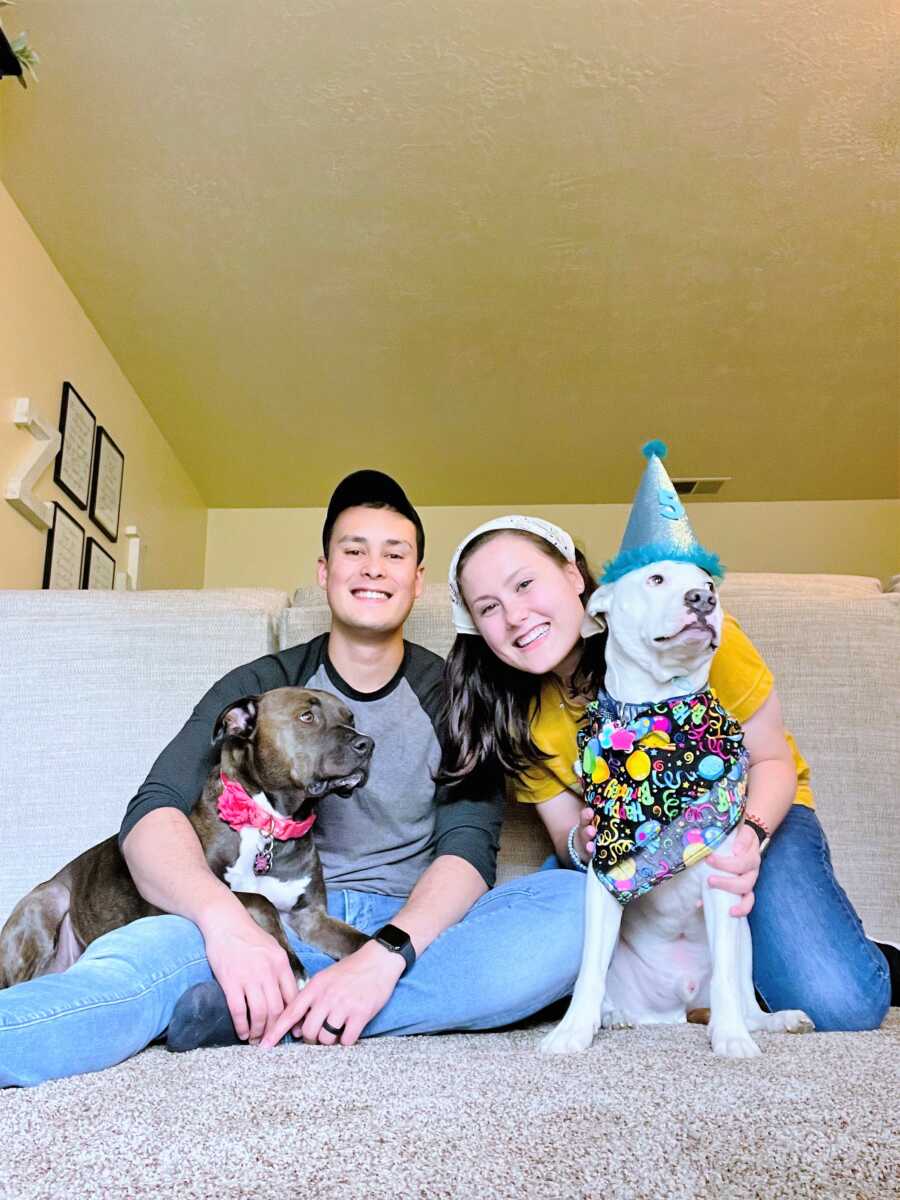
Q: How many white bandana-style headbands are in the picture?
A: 1